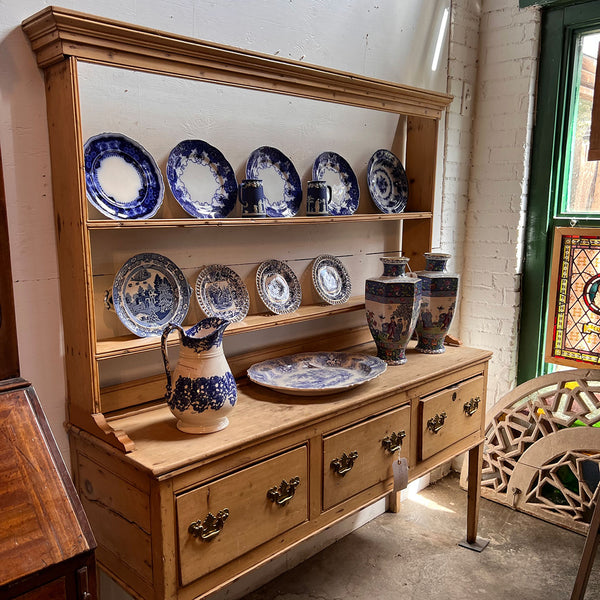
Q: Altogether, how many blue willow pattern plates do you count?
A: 1